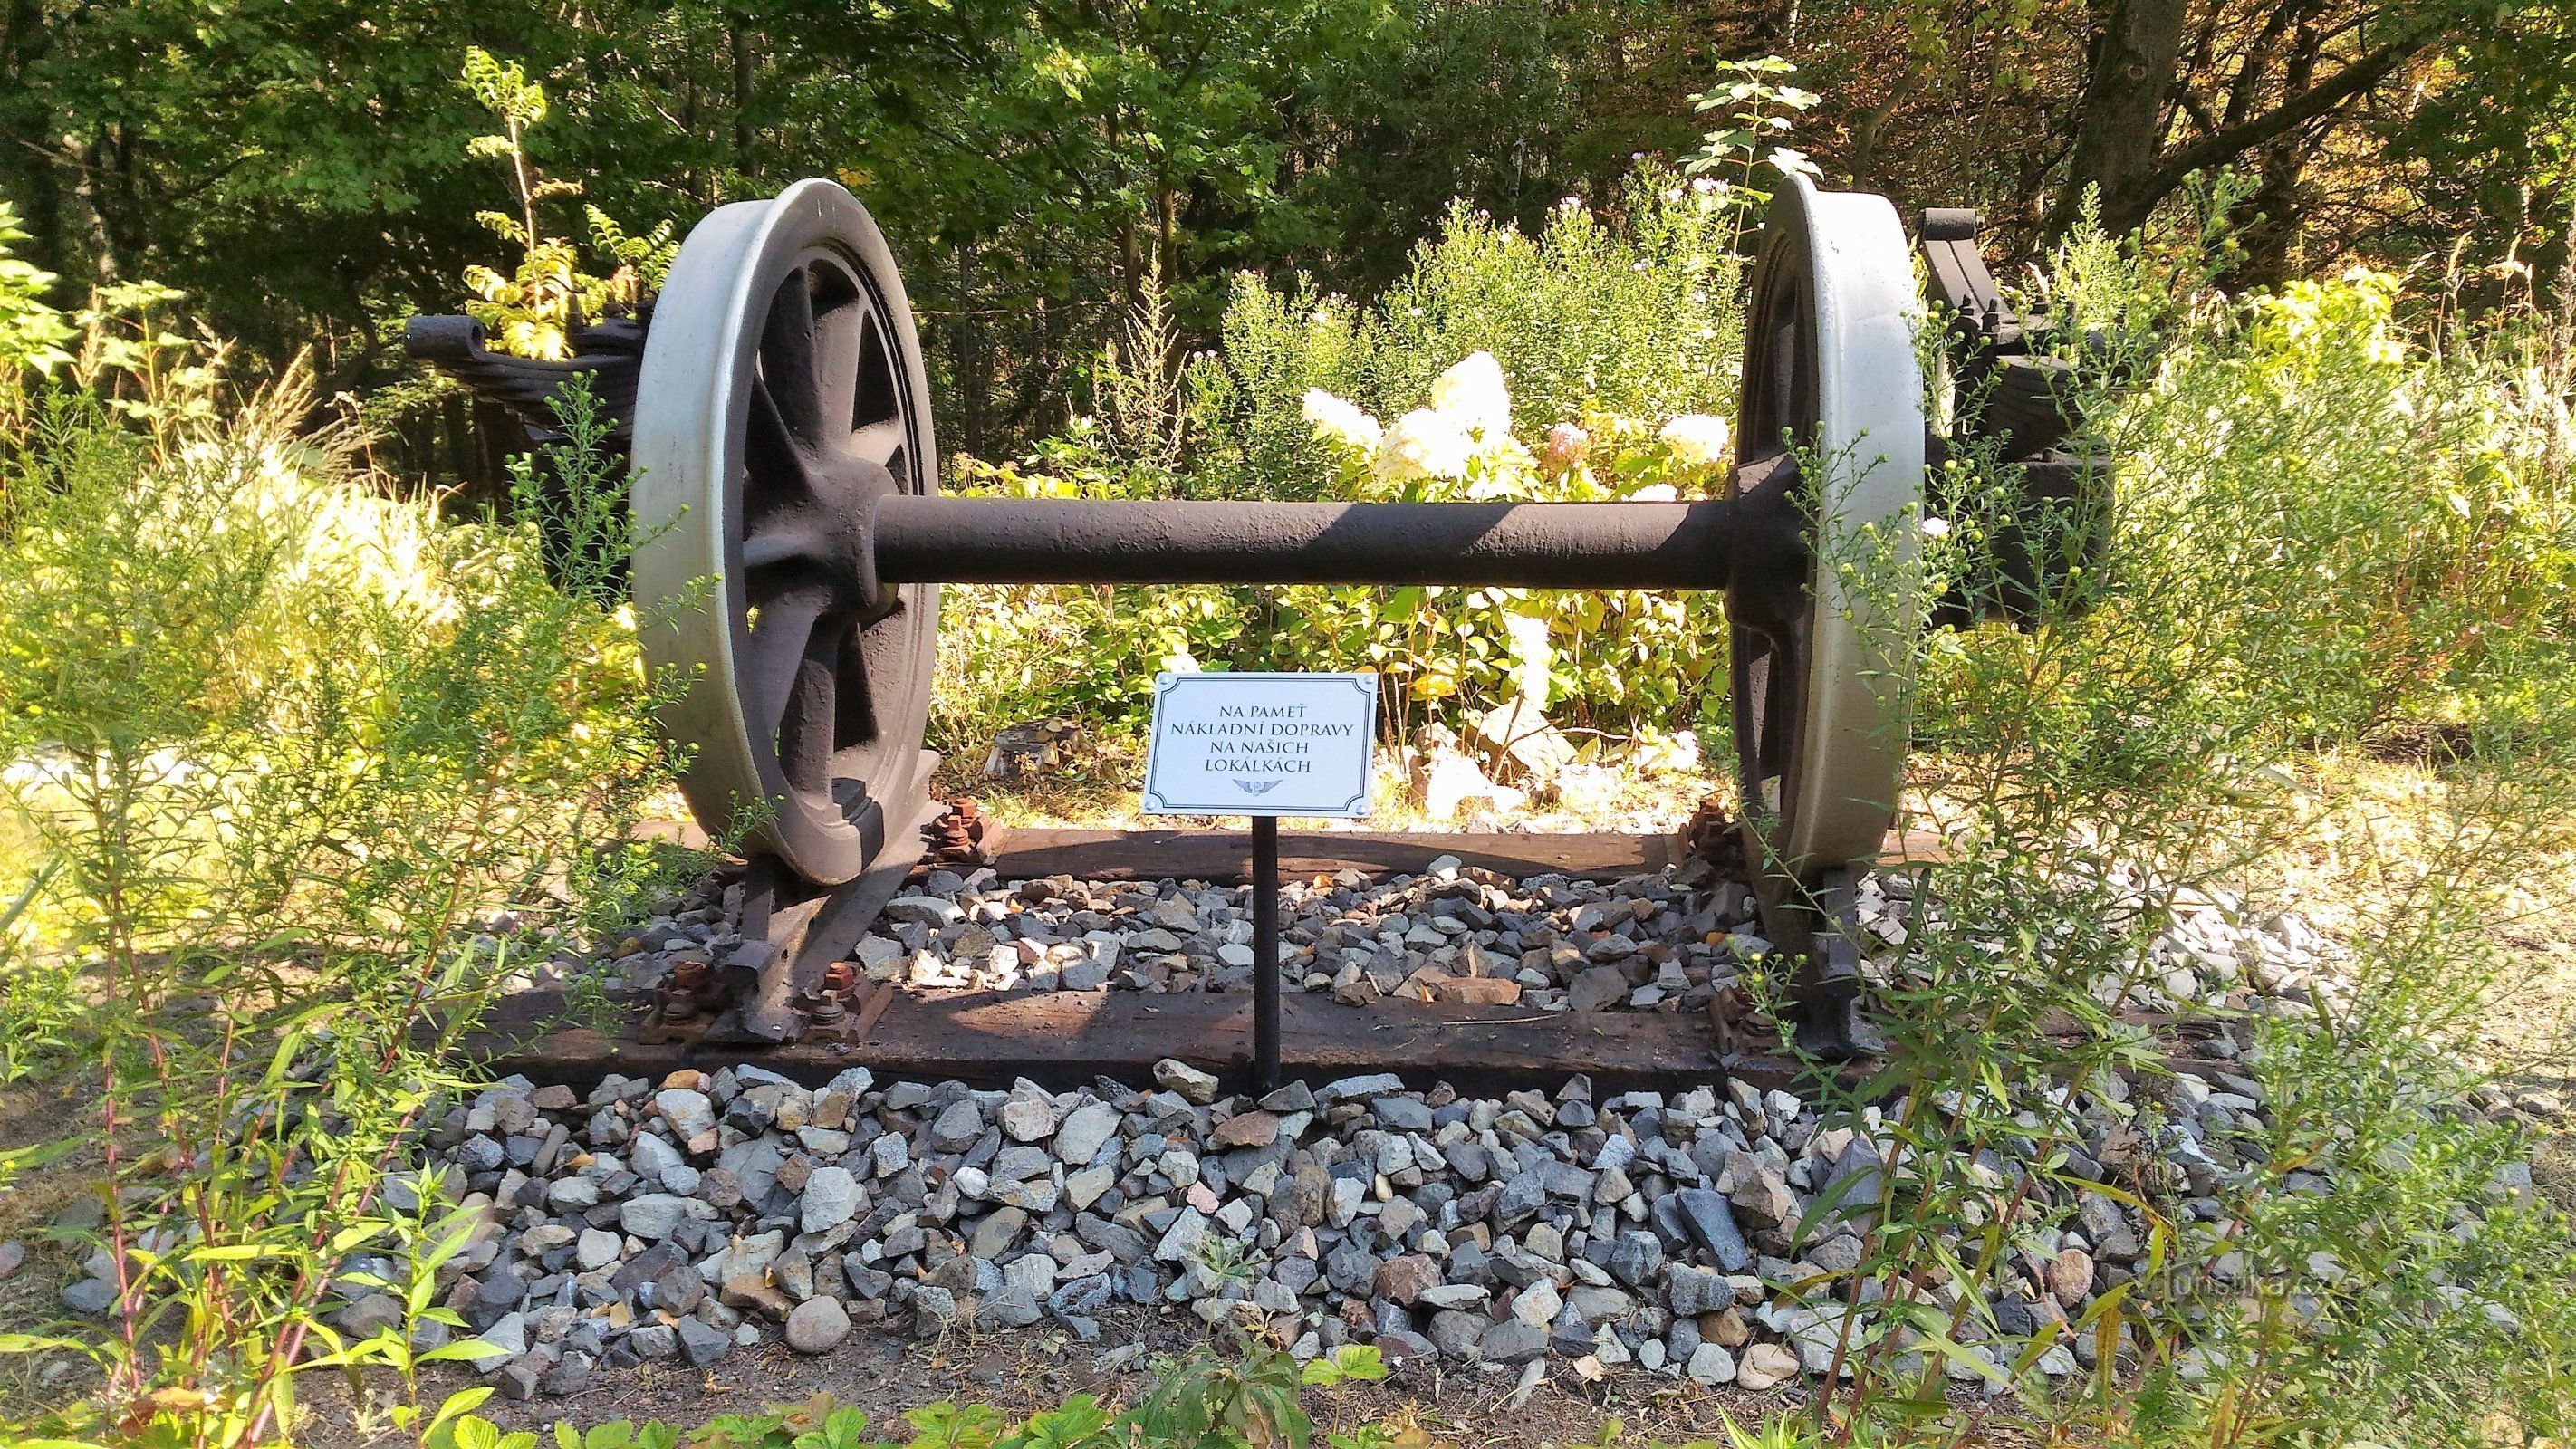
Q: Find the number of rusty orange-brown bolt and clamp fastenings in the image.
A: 5